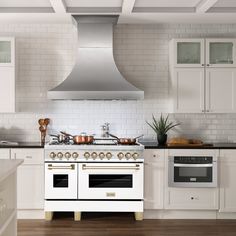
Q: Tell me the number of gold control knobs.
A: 11